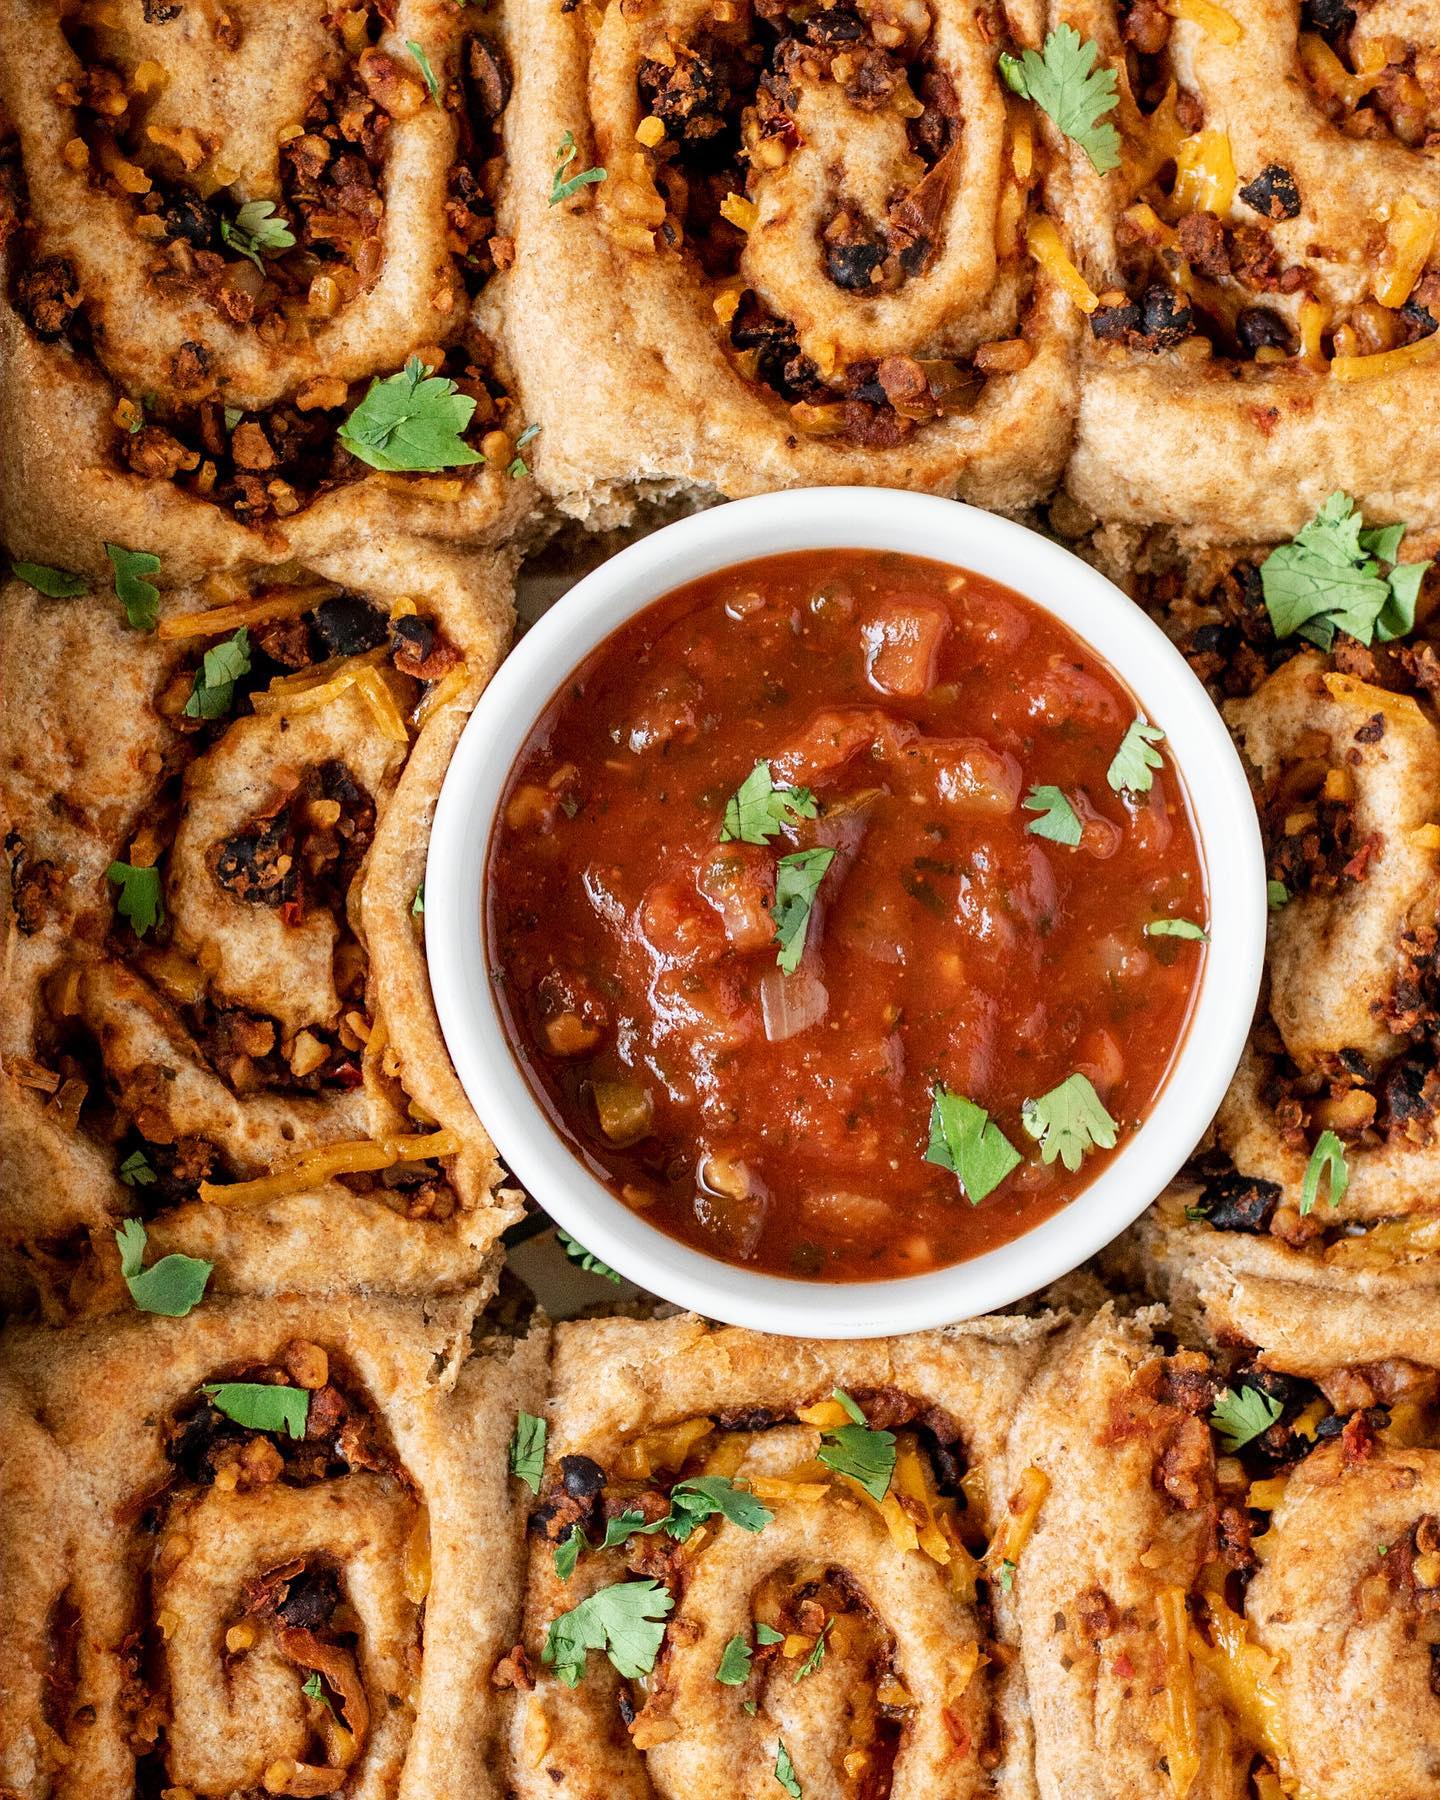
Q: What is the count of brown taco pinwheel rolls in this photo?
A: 8